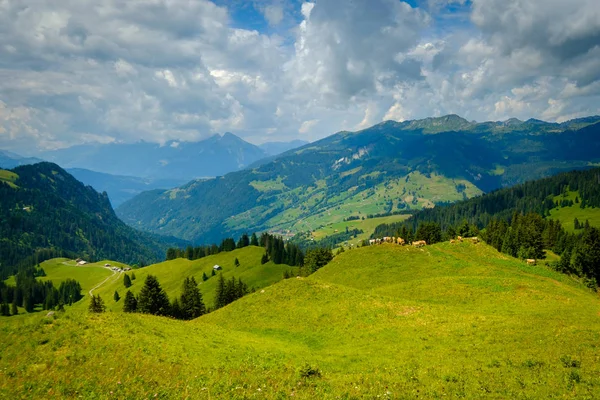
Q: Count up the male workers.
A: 0